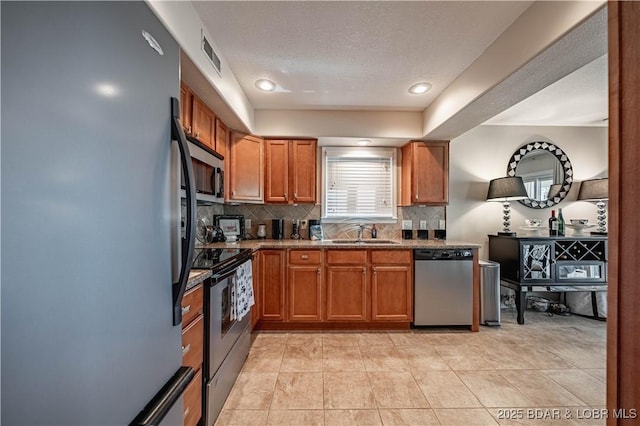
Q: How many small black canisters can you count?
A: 3